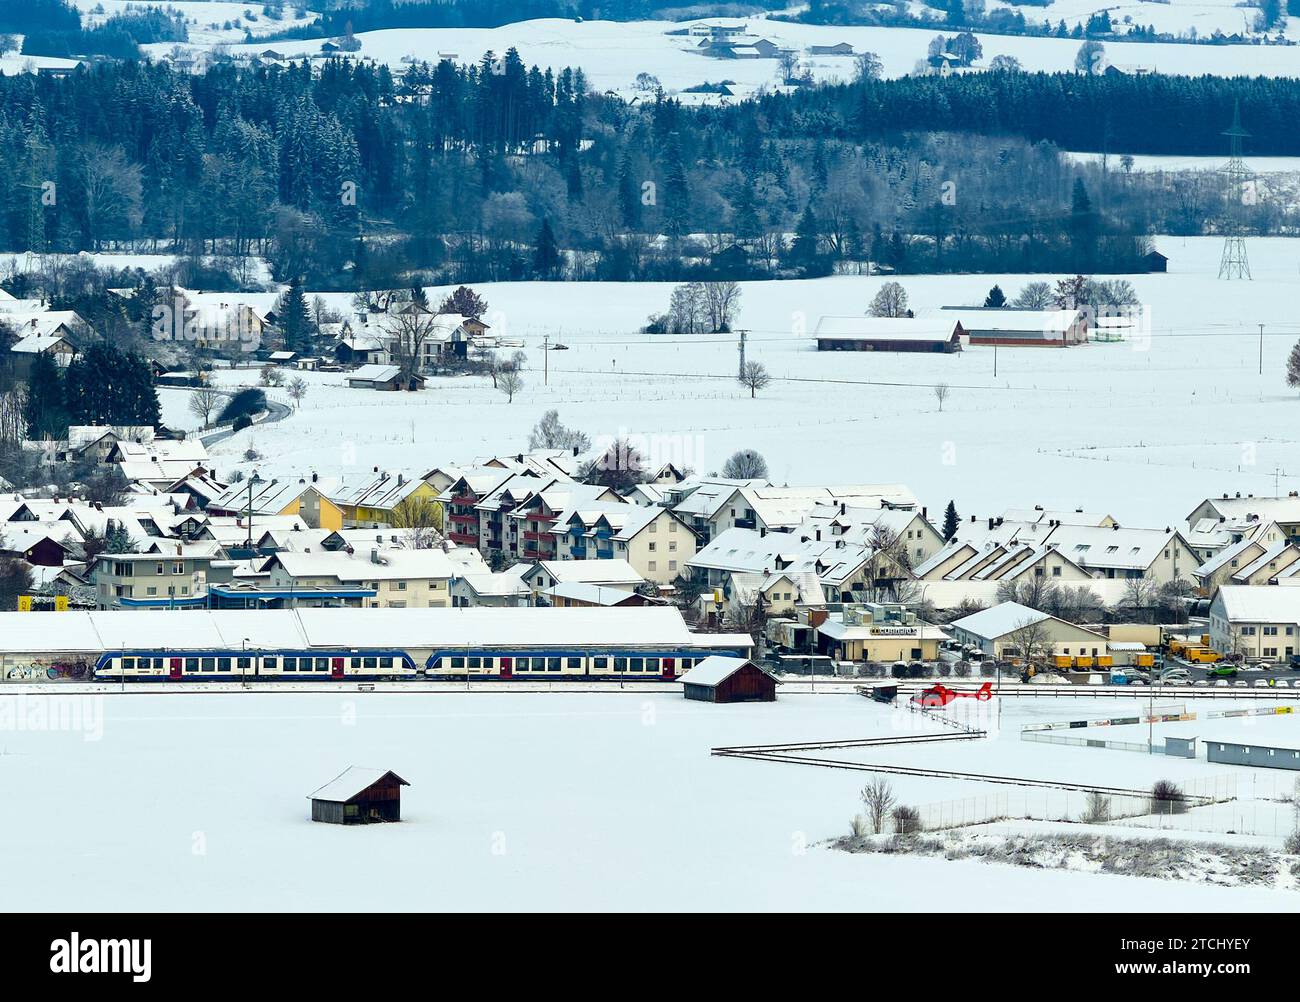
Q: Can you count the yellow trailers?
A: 4